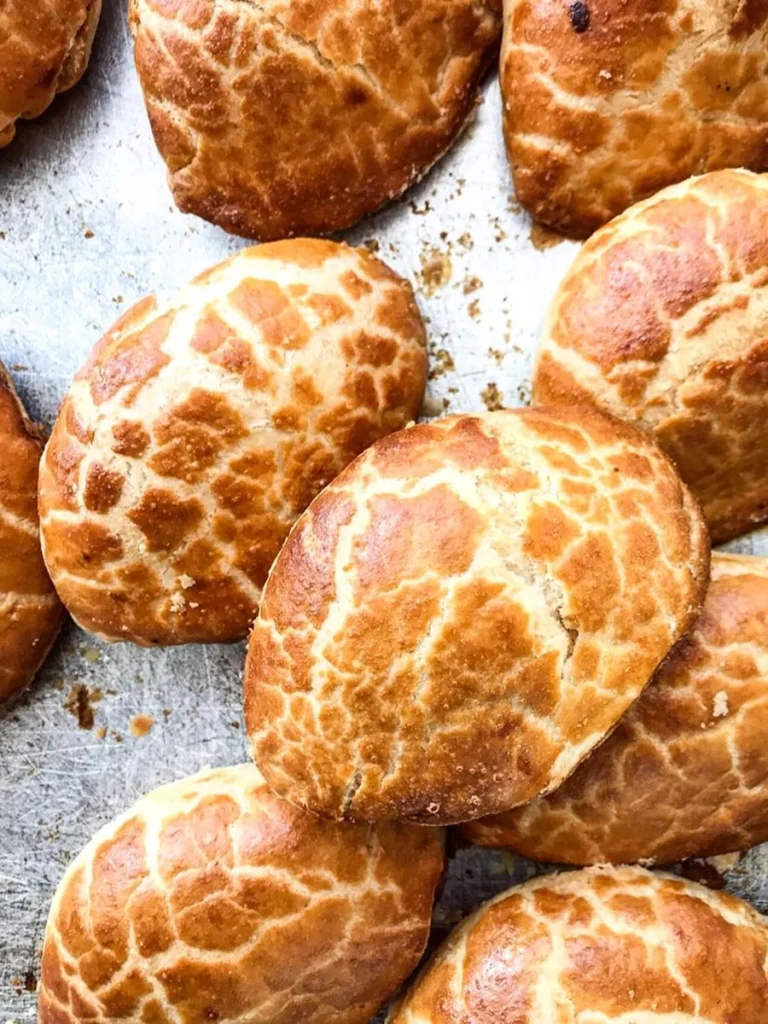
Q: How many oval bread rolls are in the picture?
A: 10